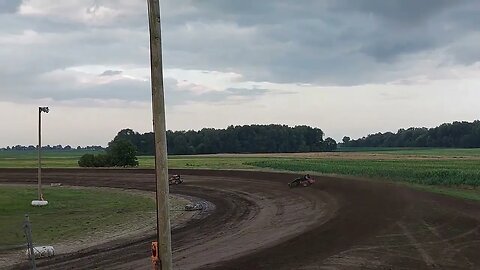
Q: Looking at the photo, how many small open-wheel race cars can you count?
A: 2